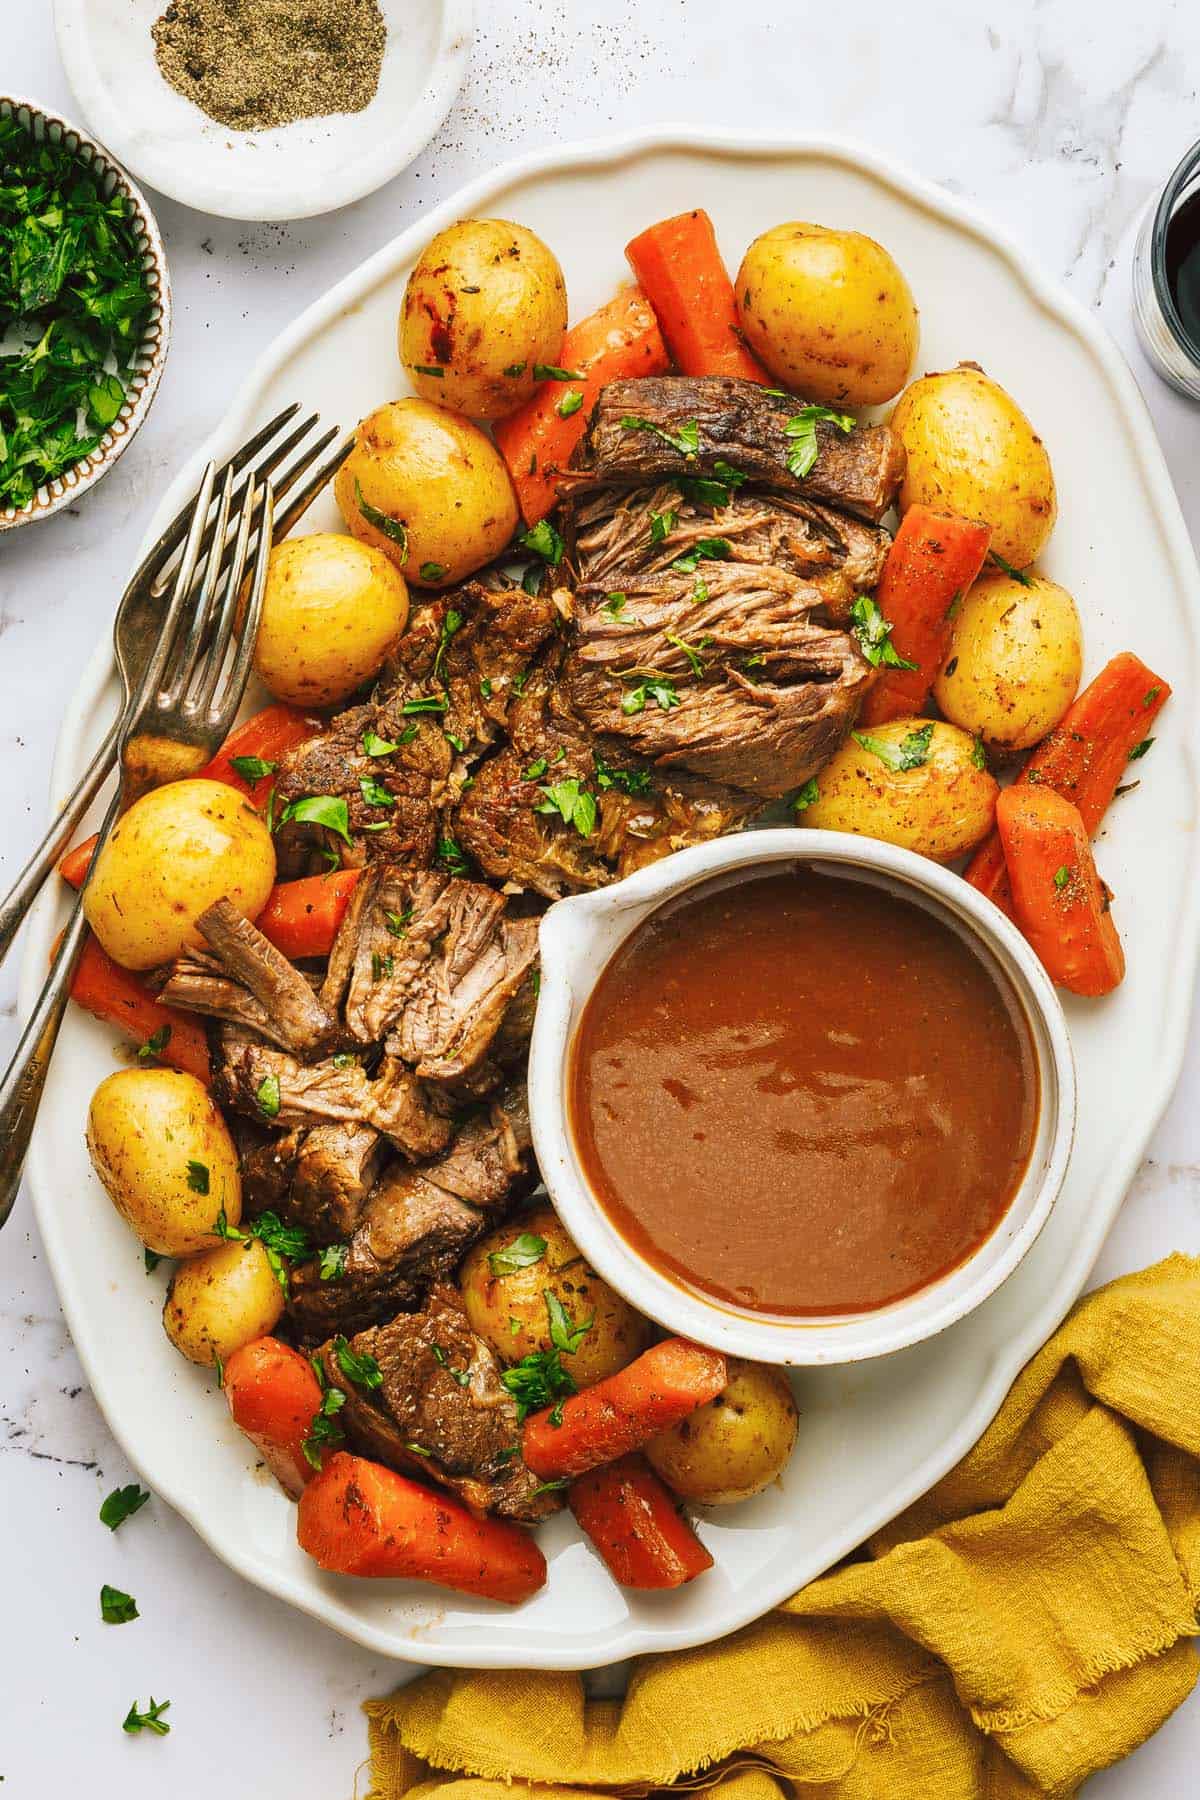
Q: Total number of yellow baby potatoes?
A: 12